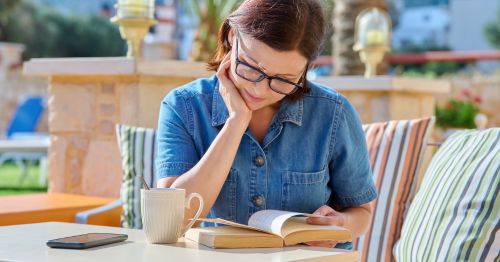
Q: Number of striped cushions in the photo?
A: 3